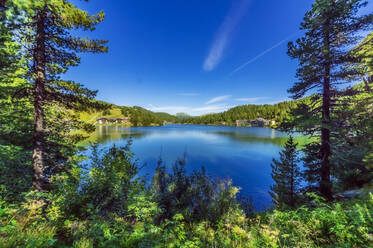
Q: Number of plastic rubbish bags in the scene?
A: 0